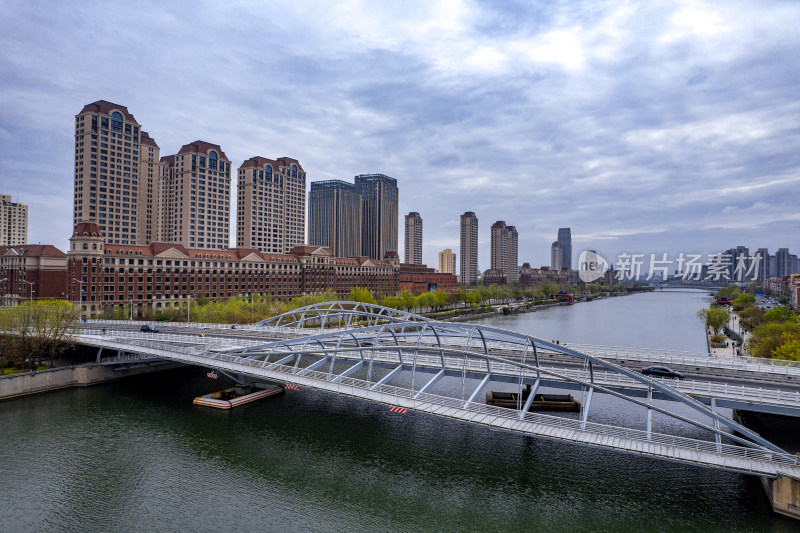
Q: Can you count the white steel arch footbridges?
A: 2